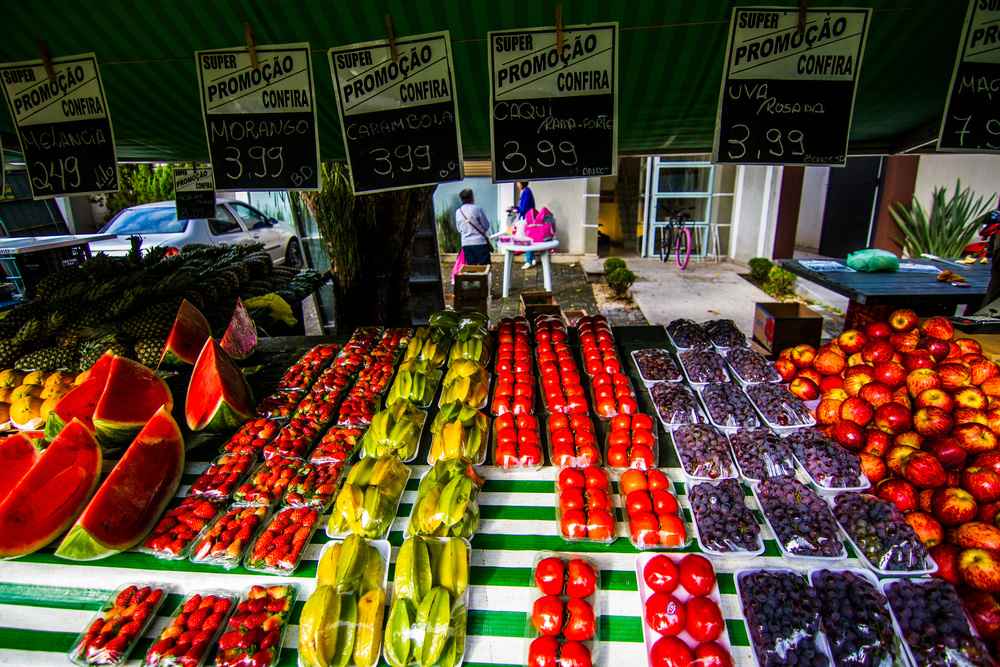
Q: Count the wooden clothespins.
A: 5